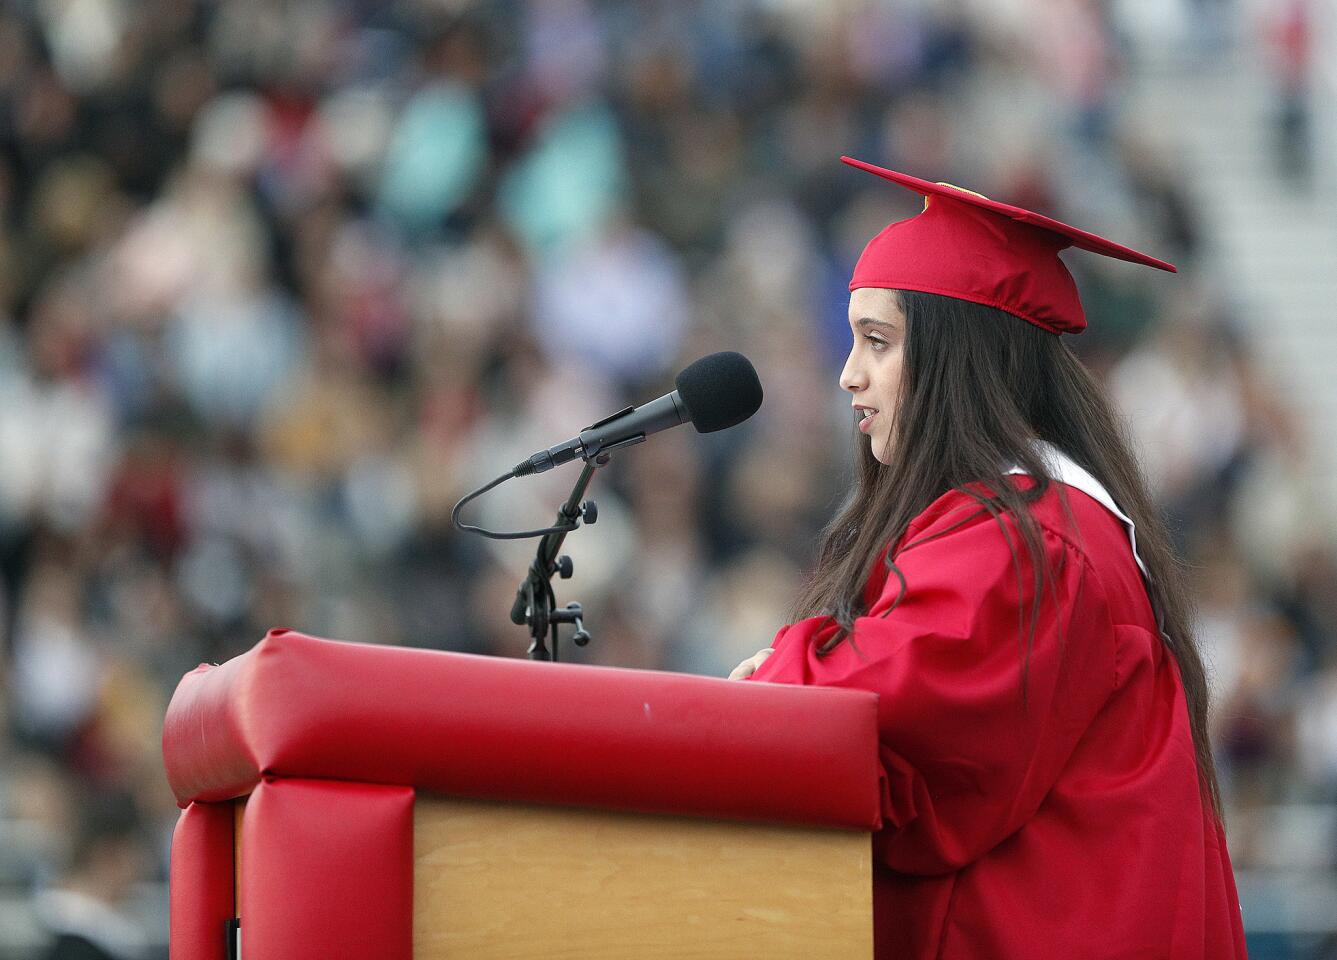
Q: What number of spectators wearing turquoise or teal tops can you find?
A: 2